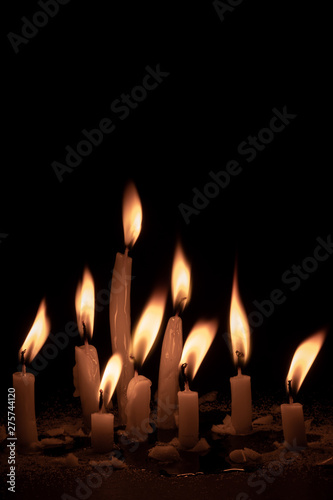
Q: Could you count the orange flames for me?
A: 9